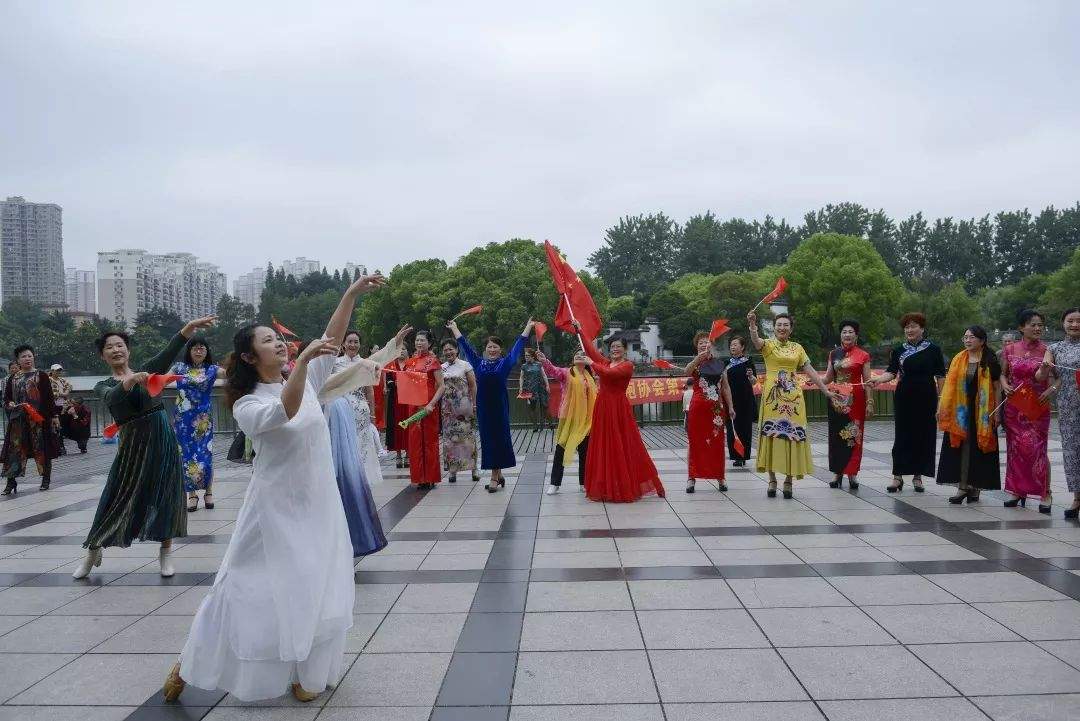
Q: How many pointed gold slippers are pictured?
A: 2